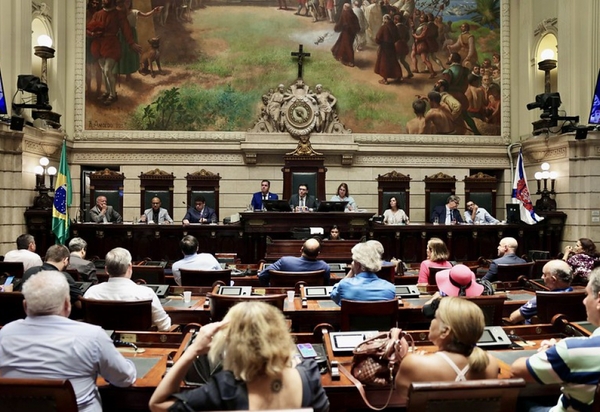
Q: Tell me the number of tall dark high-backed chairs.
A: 7